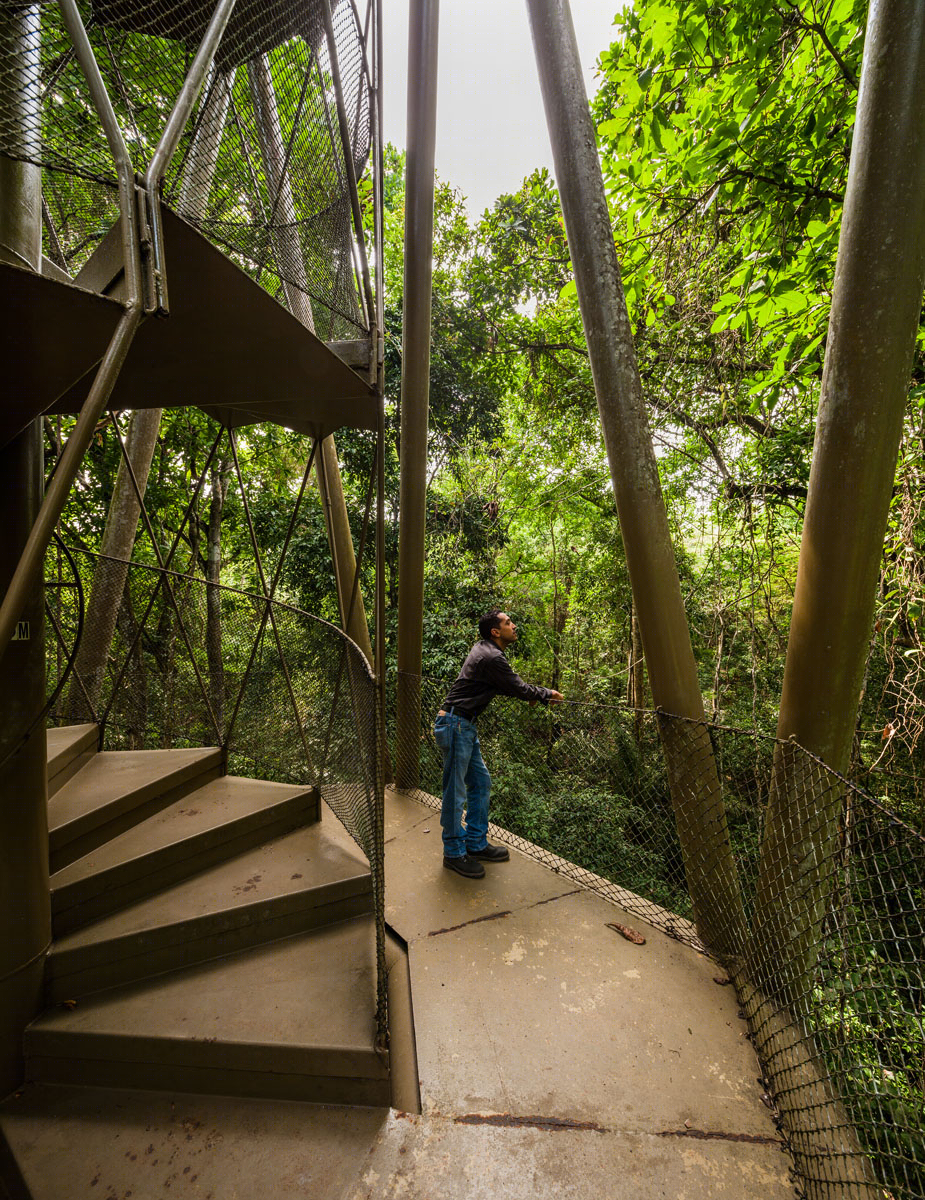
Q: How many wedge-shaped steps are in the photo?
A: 5